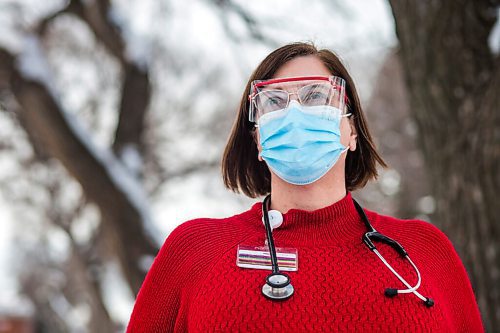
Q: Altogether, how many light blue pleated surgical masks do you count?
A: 1